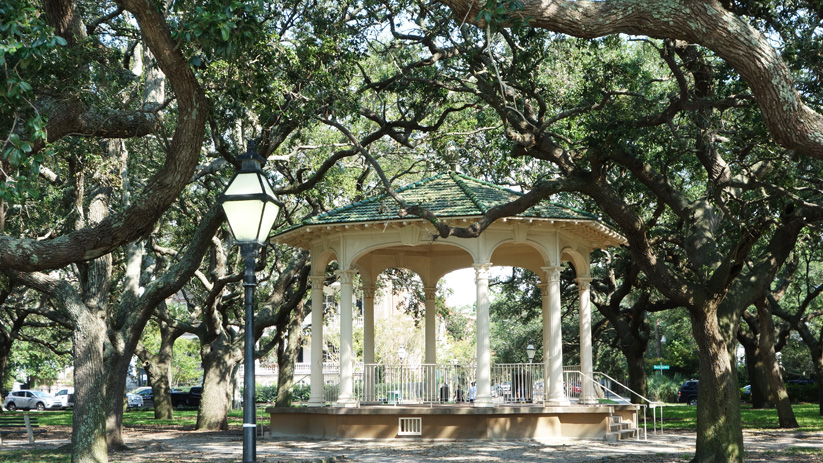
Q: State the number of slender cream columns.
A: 8